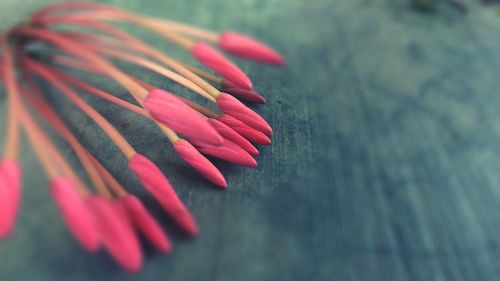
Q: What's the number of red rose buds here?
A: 14